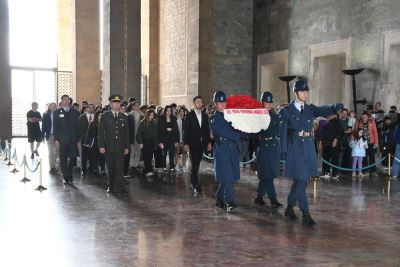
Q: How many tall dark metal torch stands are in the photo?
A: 2